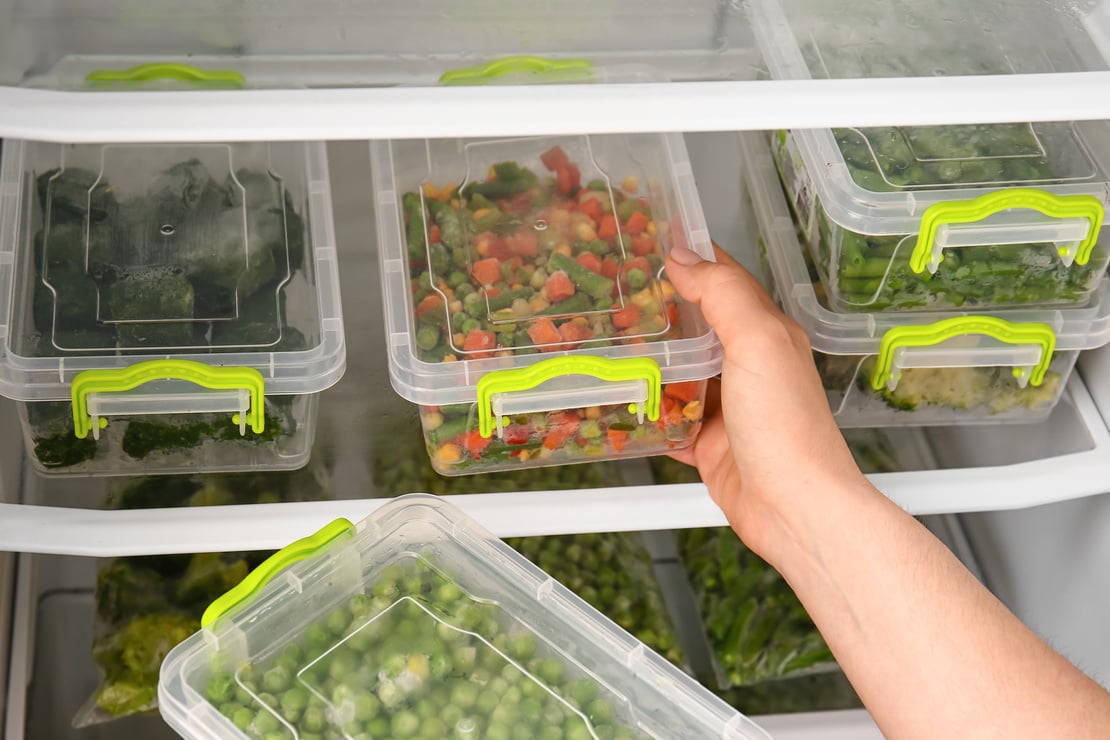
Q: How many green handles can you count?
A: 7